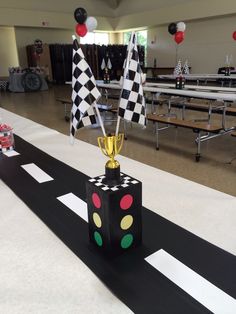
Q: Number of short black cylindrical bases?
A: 1